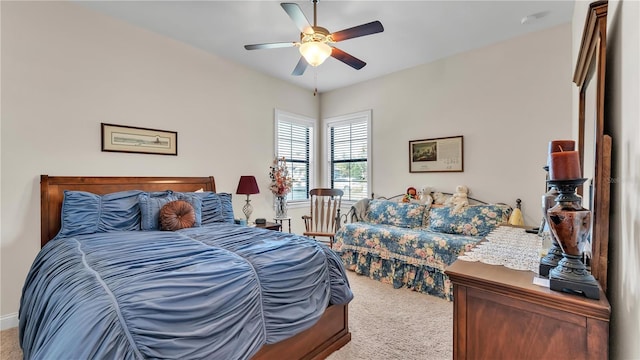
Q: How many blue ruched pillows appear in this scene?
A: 2